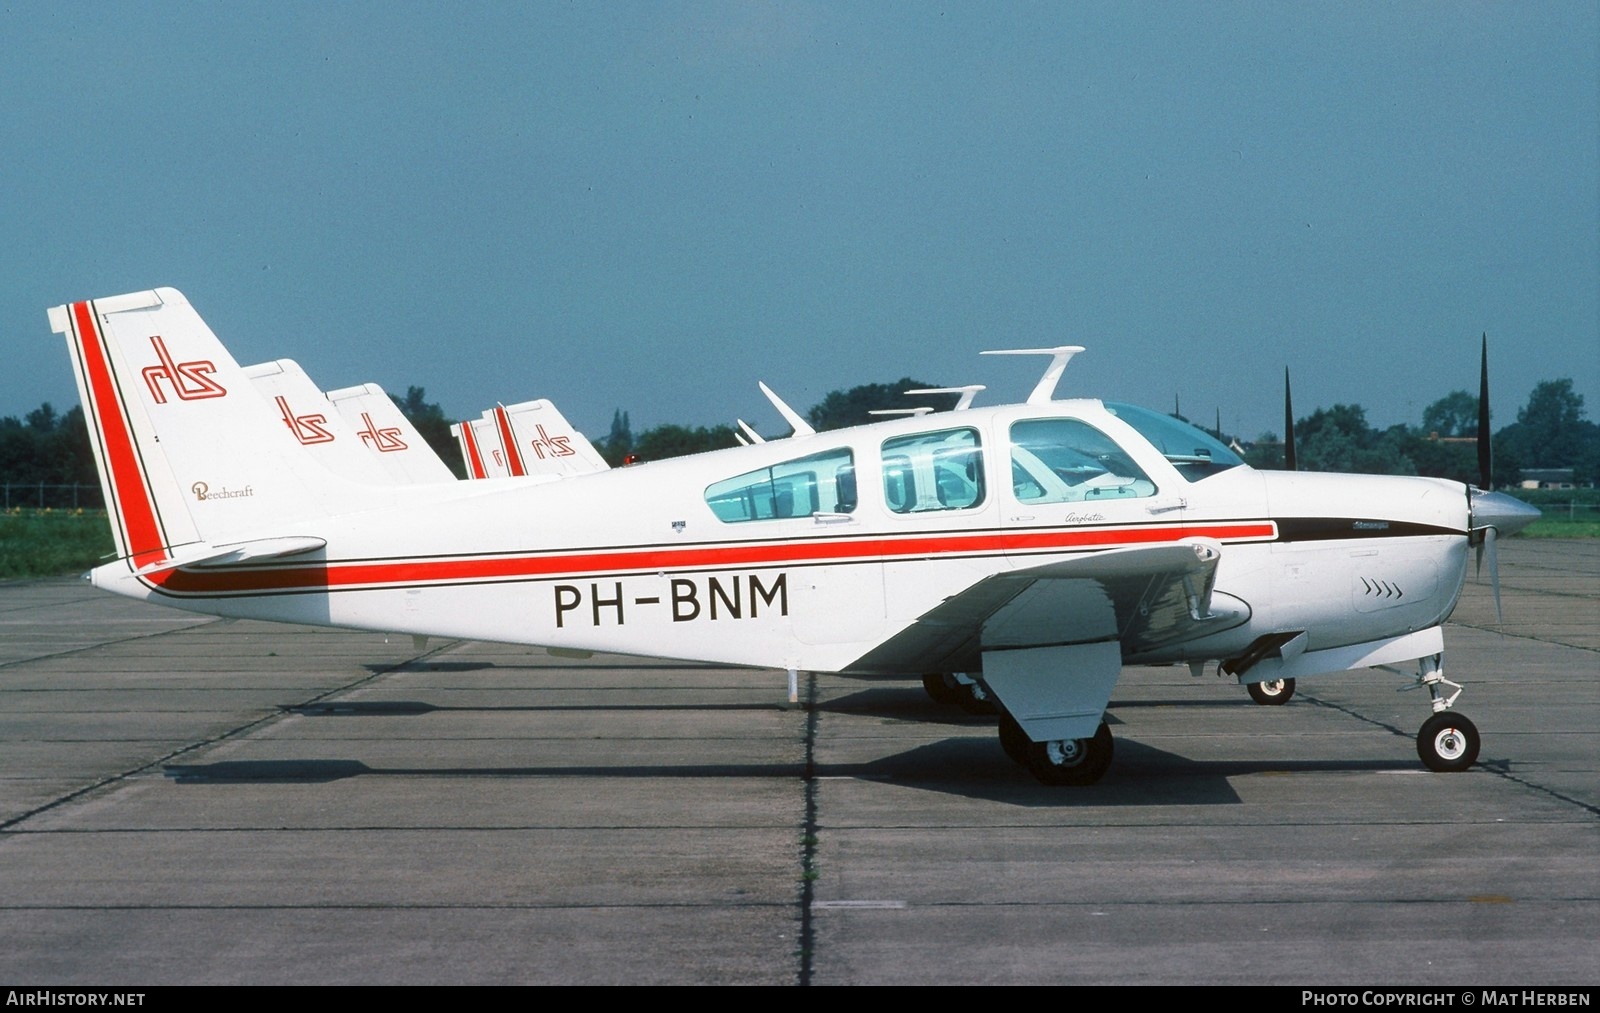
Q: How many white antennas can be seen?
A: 6